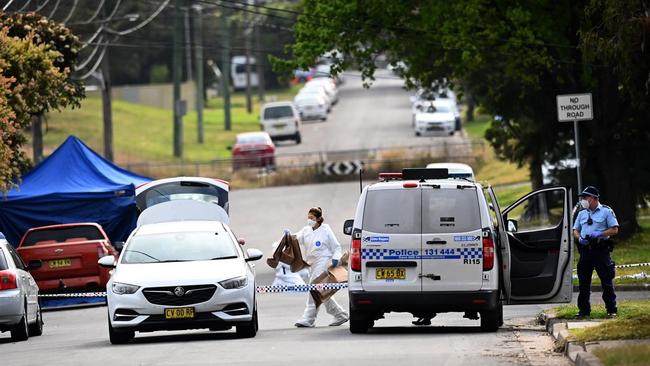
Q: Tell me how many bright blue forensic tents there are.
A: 1